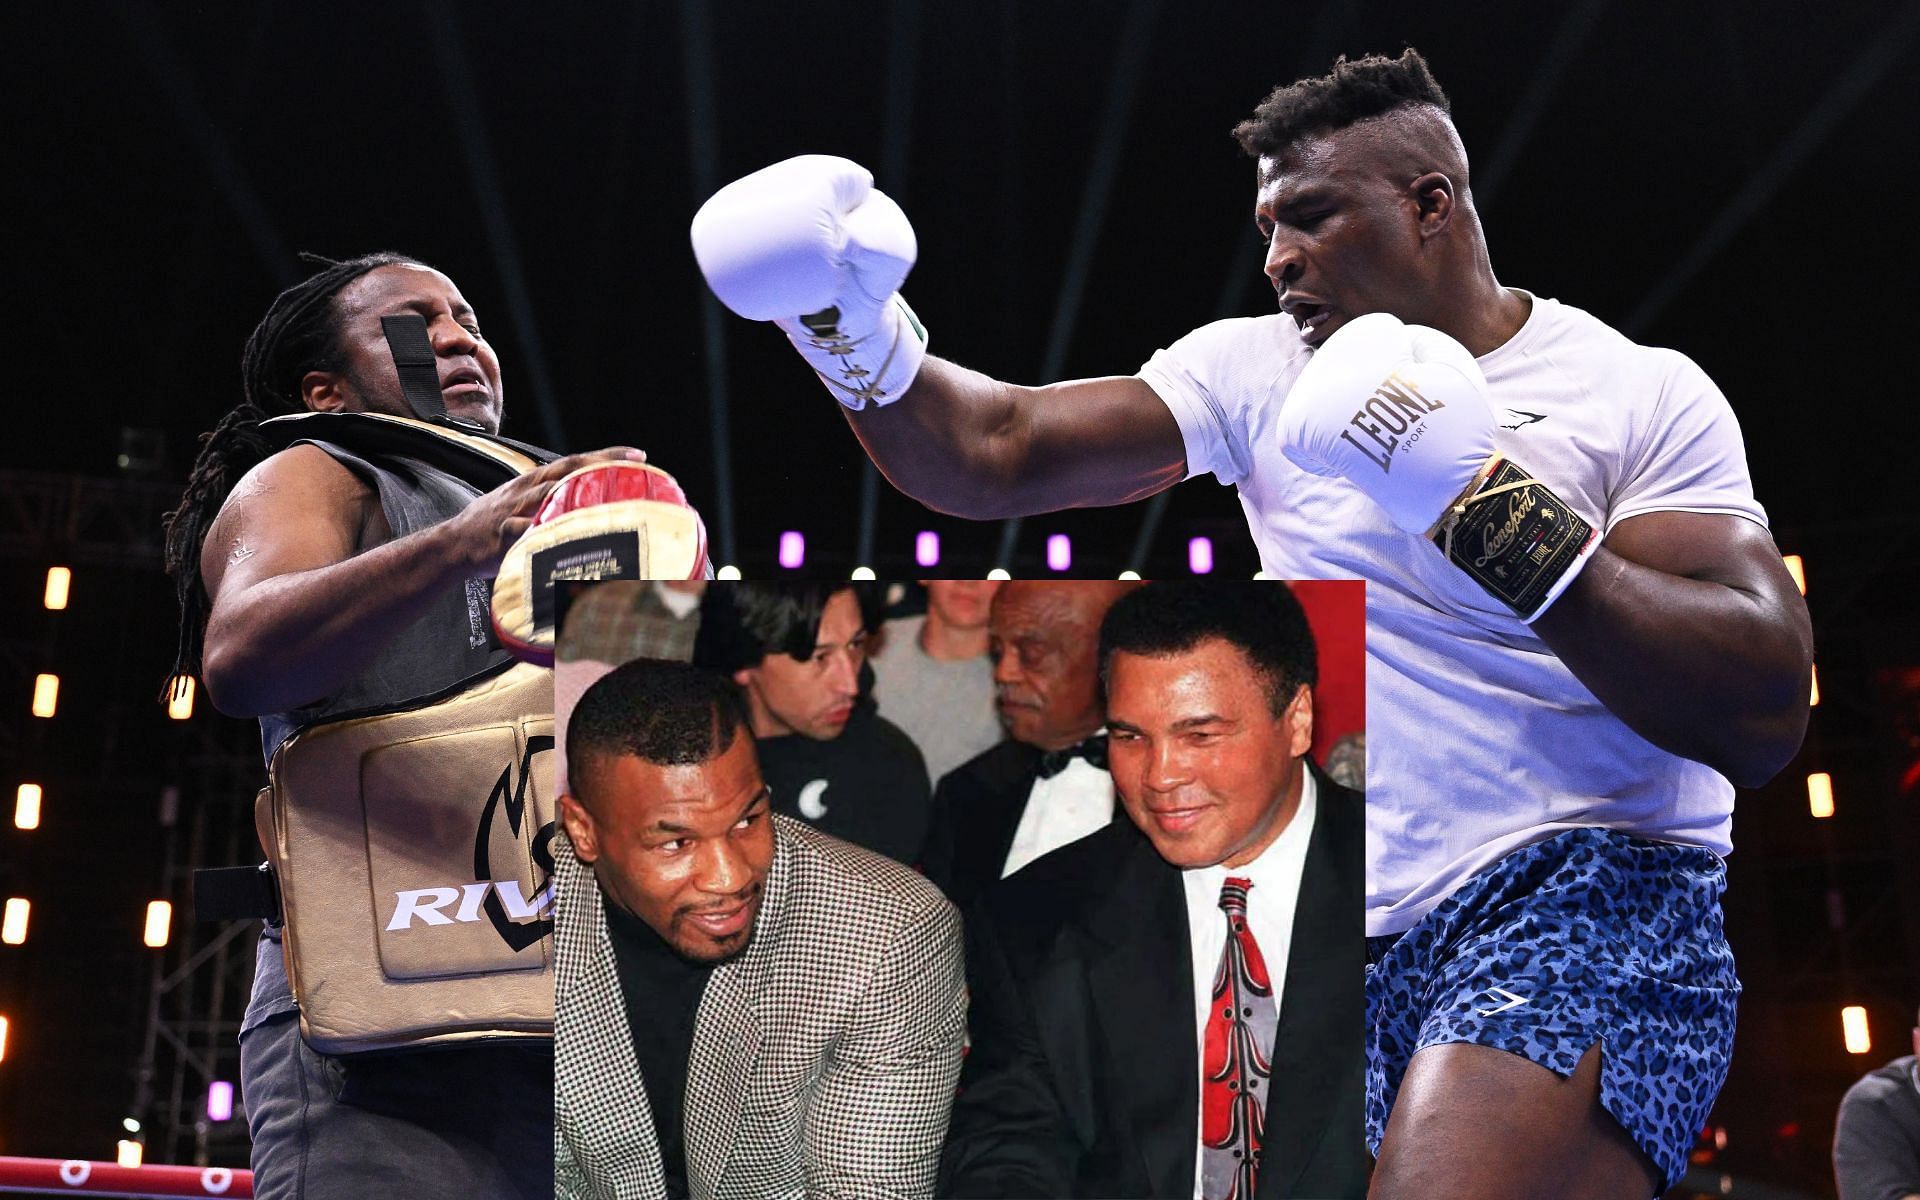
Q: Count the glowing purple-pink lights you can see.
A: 5